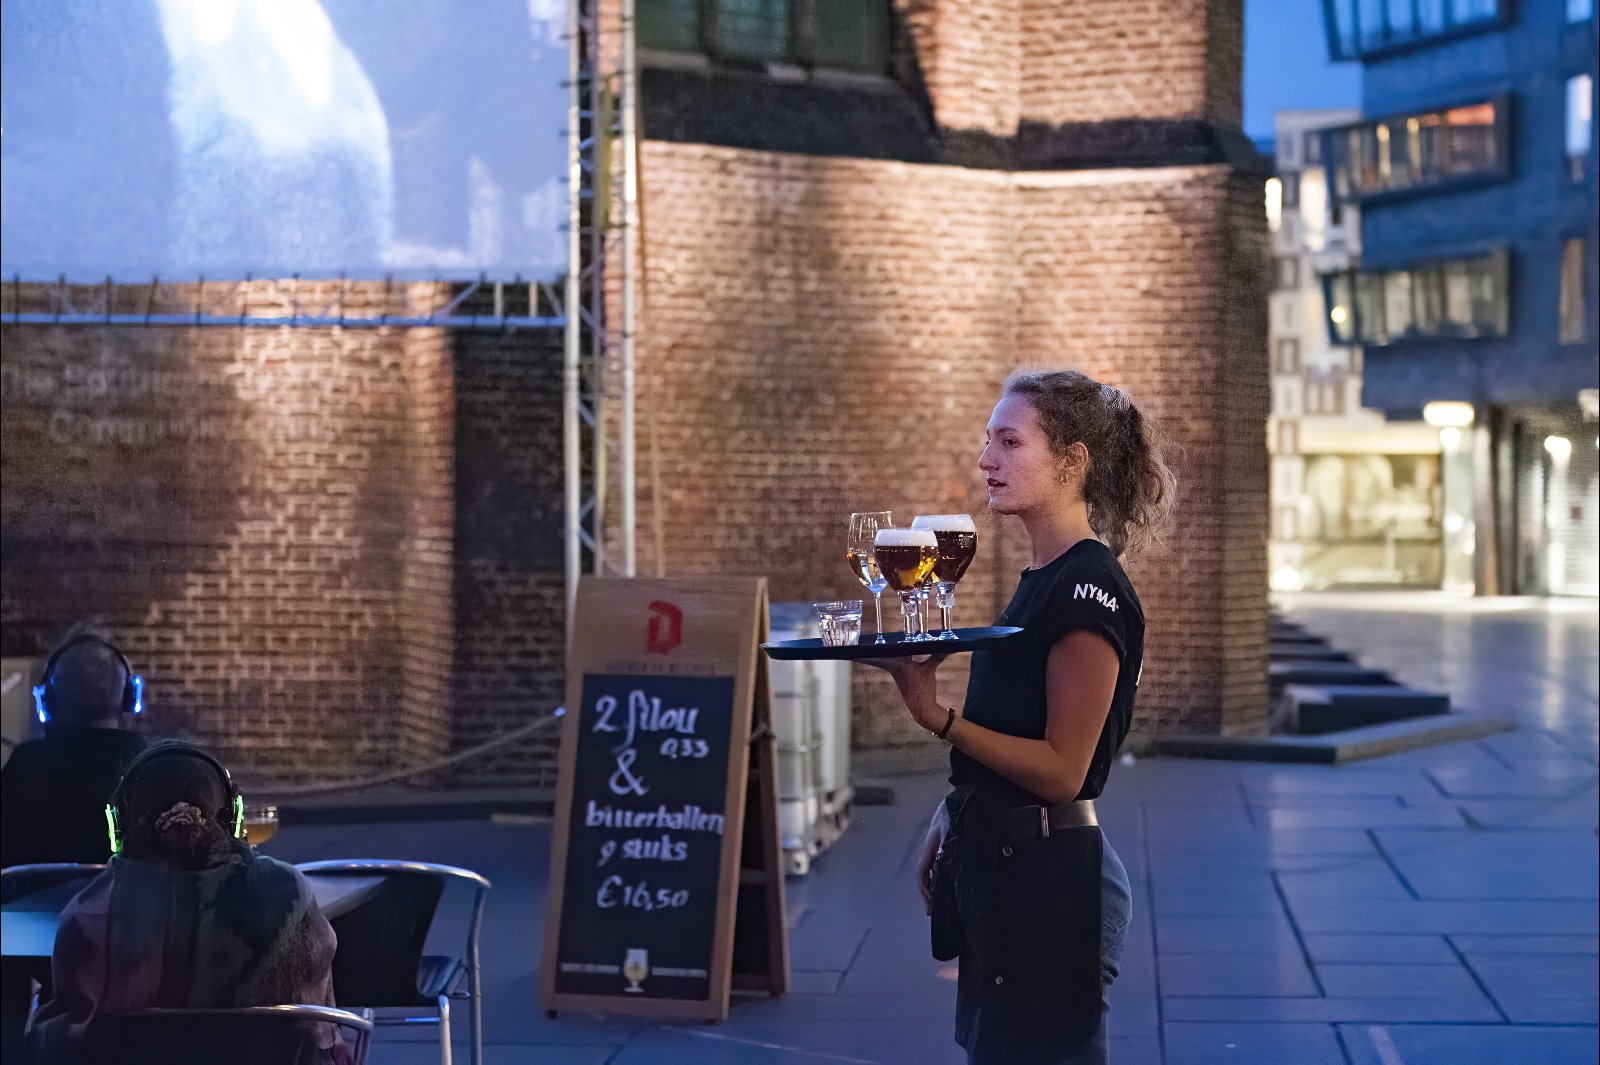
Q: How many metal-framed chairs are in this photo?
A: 3